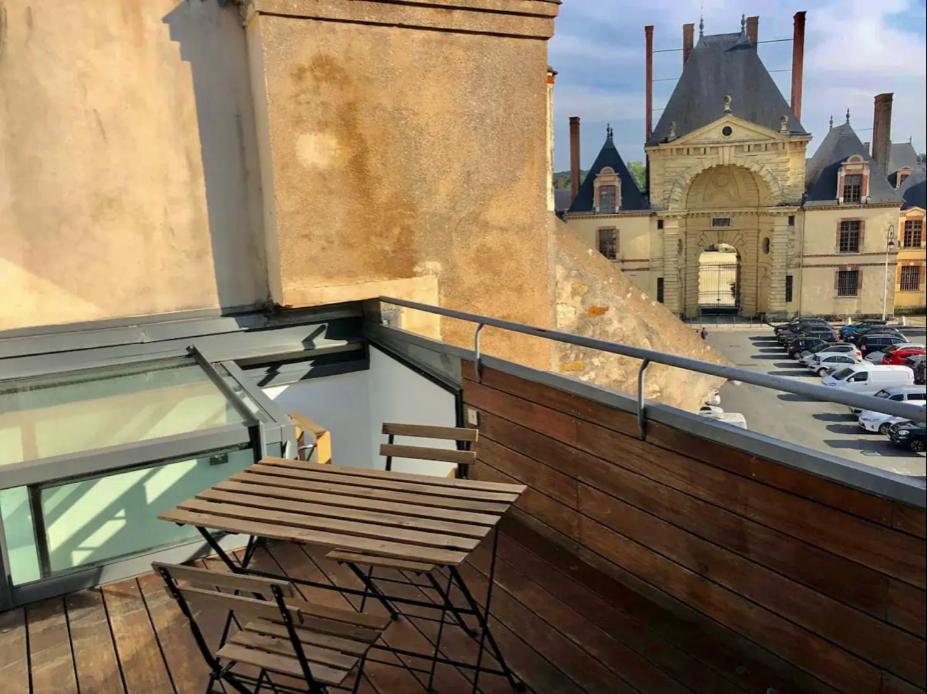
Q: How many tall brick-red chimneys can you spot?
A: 6